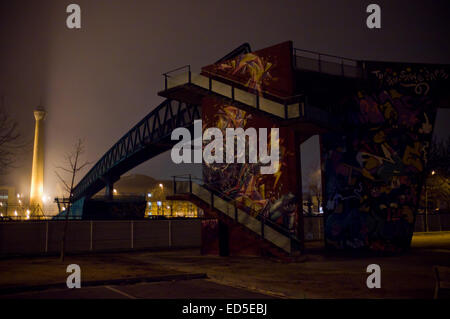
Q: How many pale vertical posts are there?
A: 4